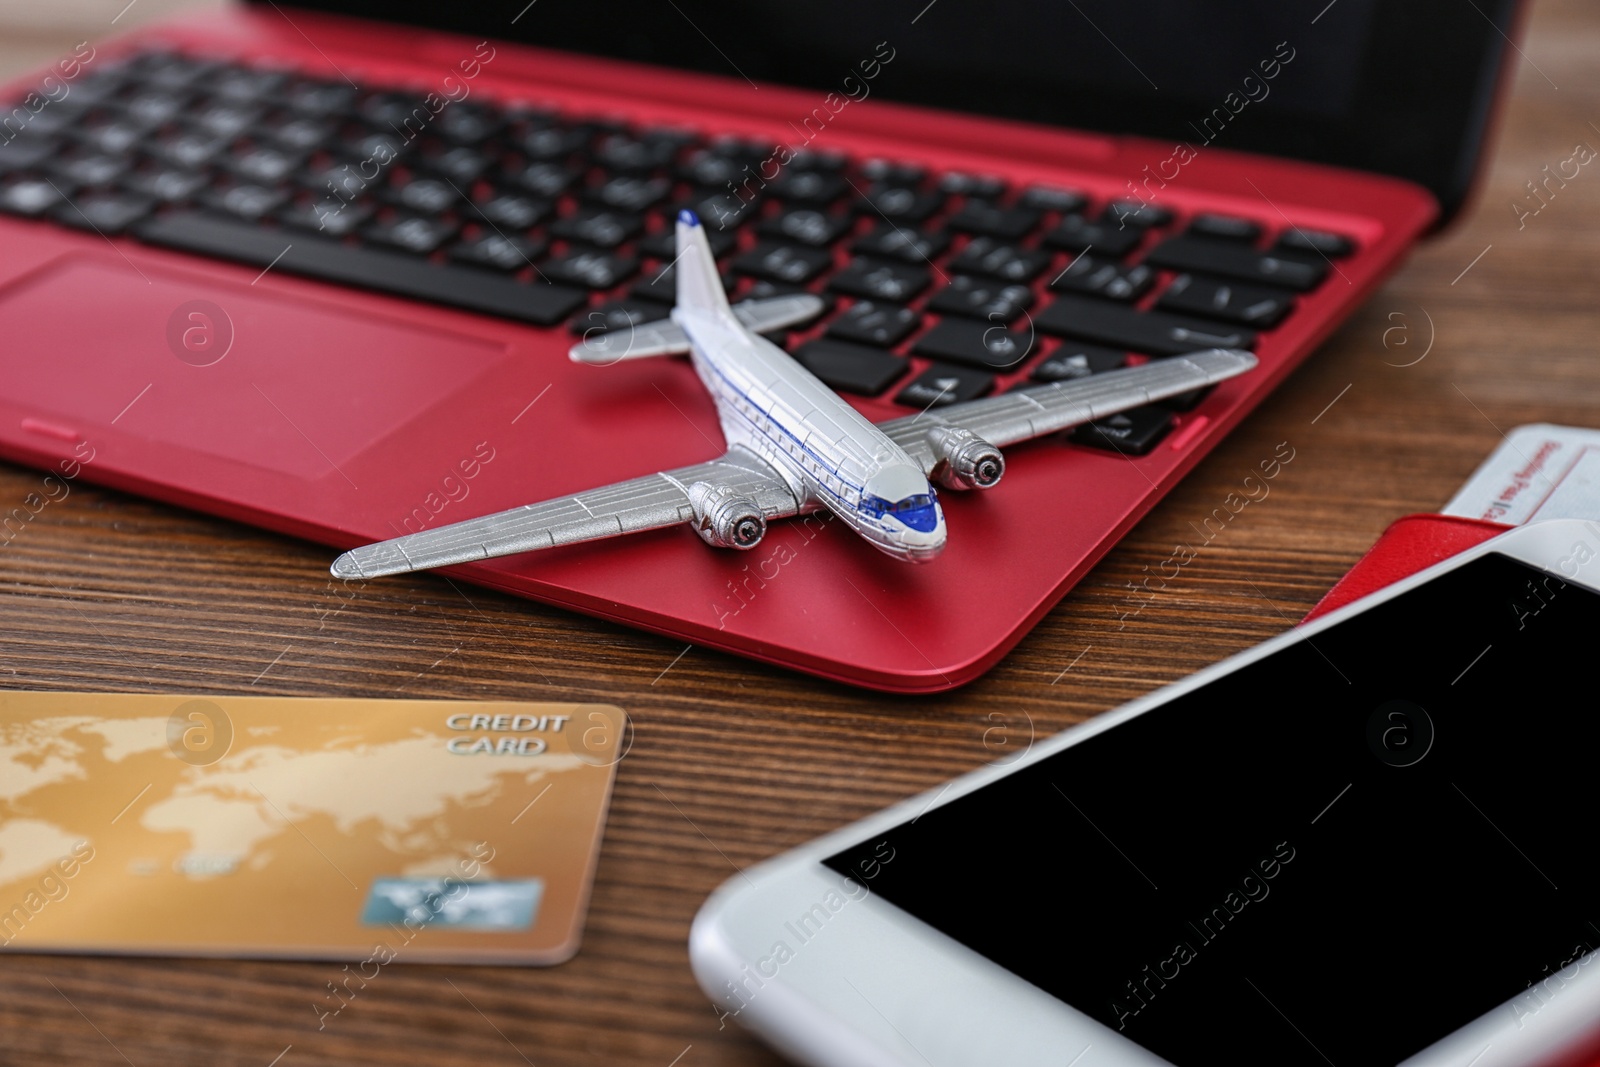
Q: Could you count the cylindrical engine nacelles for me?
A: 2